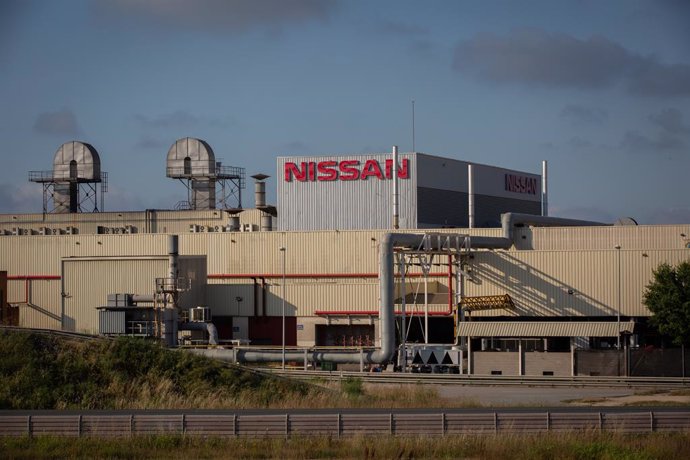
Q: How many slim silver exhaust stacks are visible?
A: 3